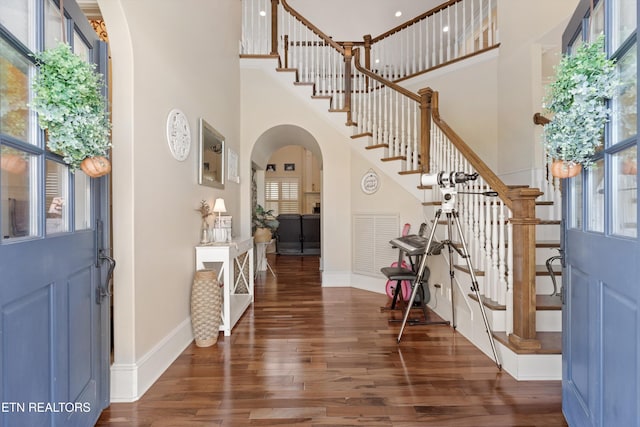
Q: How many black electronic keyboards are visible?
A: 1